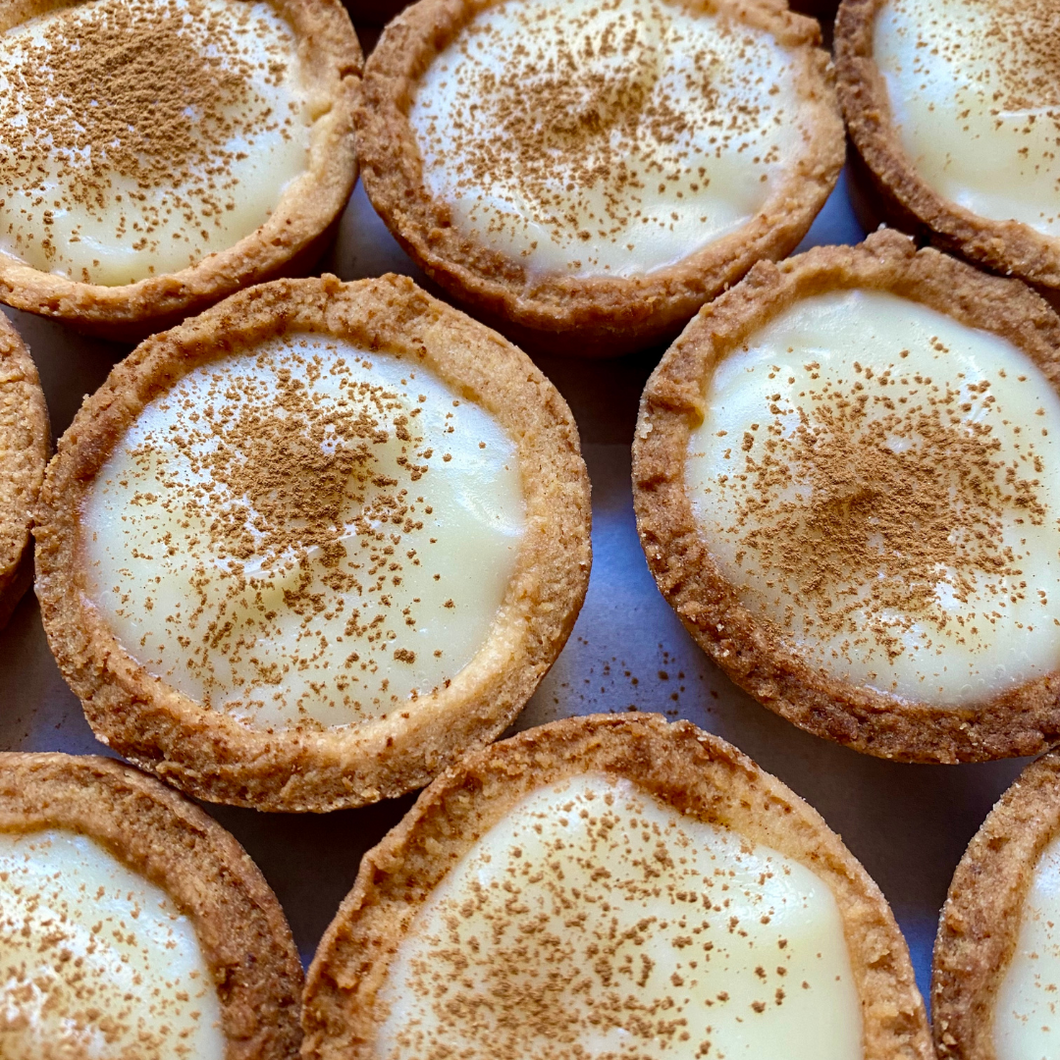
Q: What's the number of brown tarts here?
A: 9